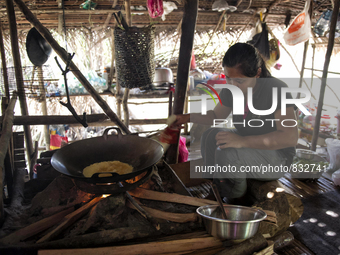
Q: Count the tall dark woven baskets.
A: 1